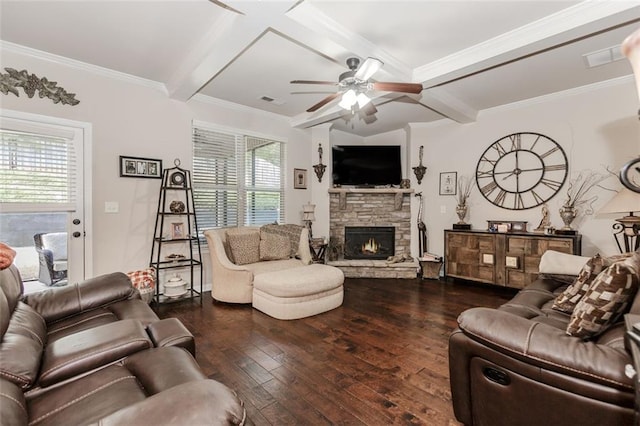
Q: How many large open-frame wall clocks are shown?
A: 1